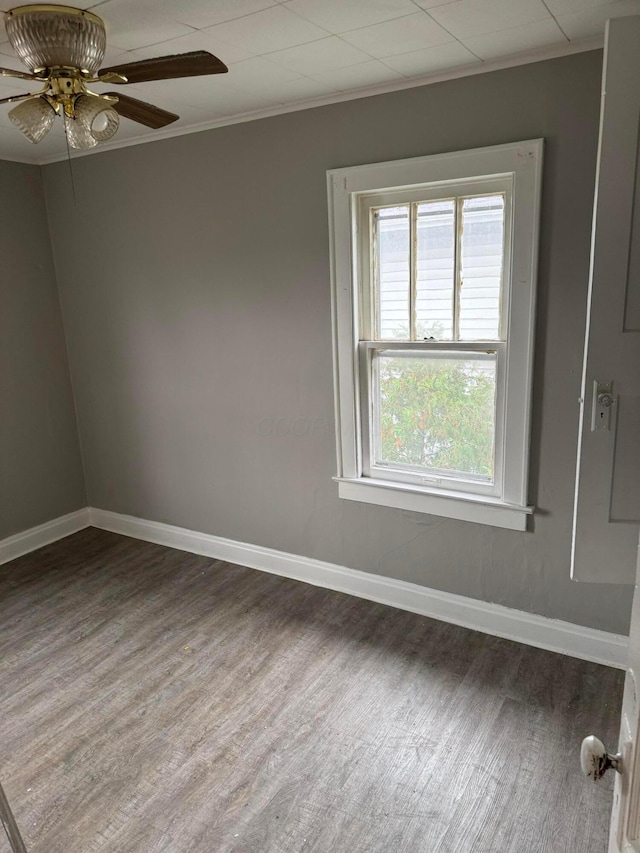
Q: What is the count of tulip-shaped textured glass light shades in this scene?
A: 3